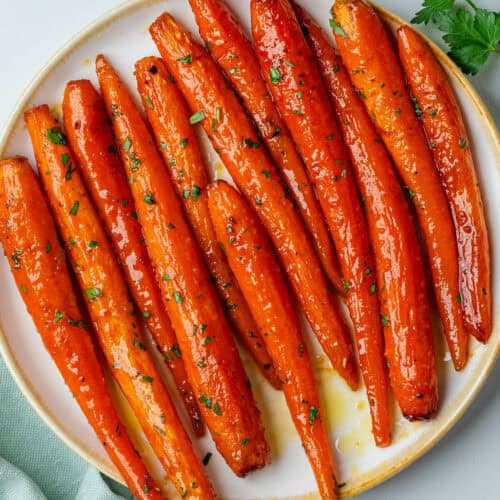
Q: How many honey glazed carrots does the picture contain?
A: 12